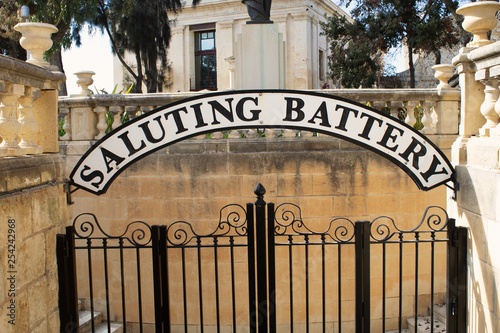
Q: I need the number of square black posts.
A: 11